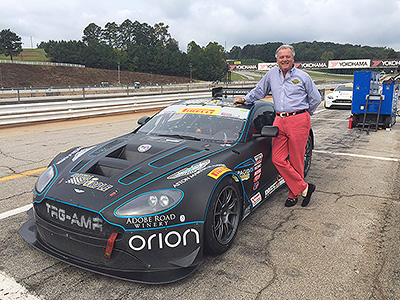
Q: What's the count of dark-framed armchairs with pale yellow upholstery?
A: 0